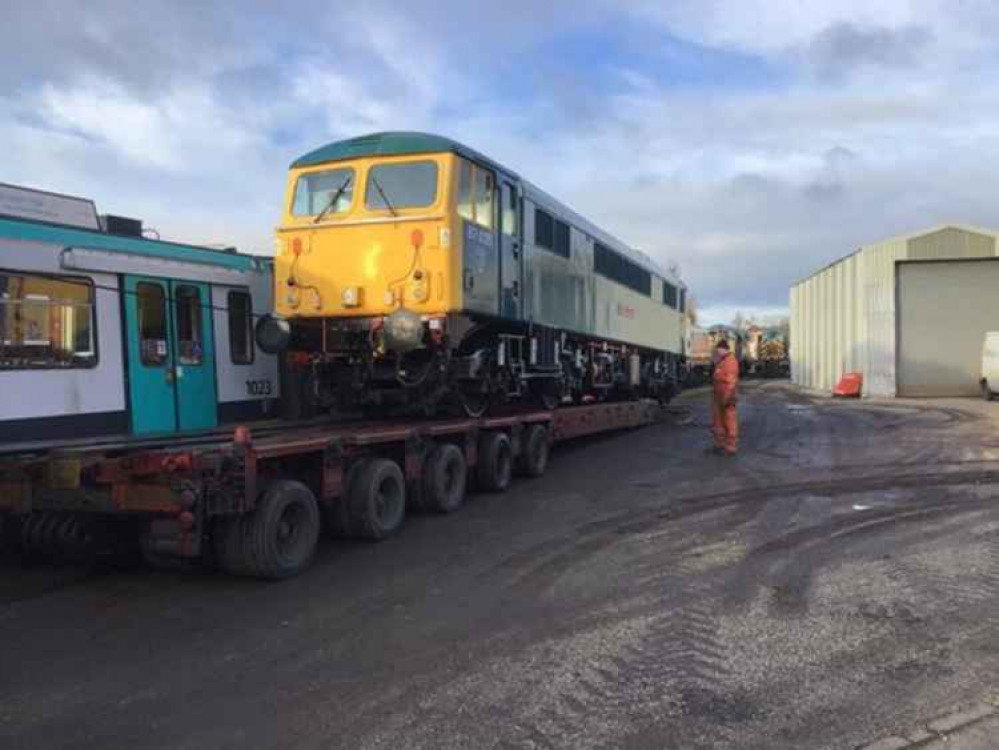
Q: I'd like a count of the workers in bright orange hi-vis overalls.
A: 1